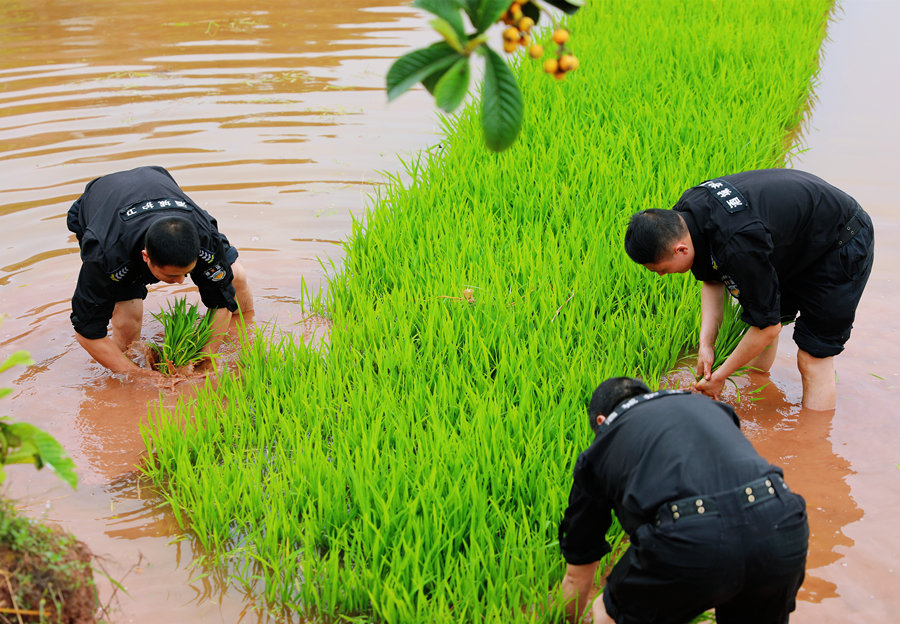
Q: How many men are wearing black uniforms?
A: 3